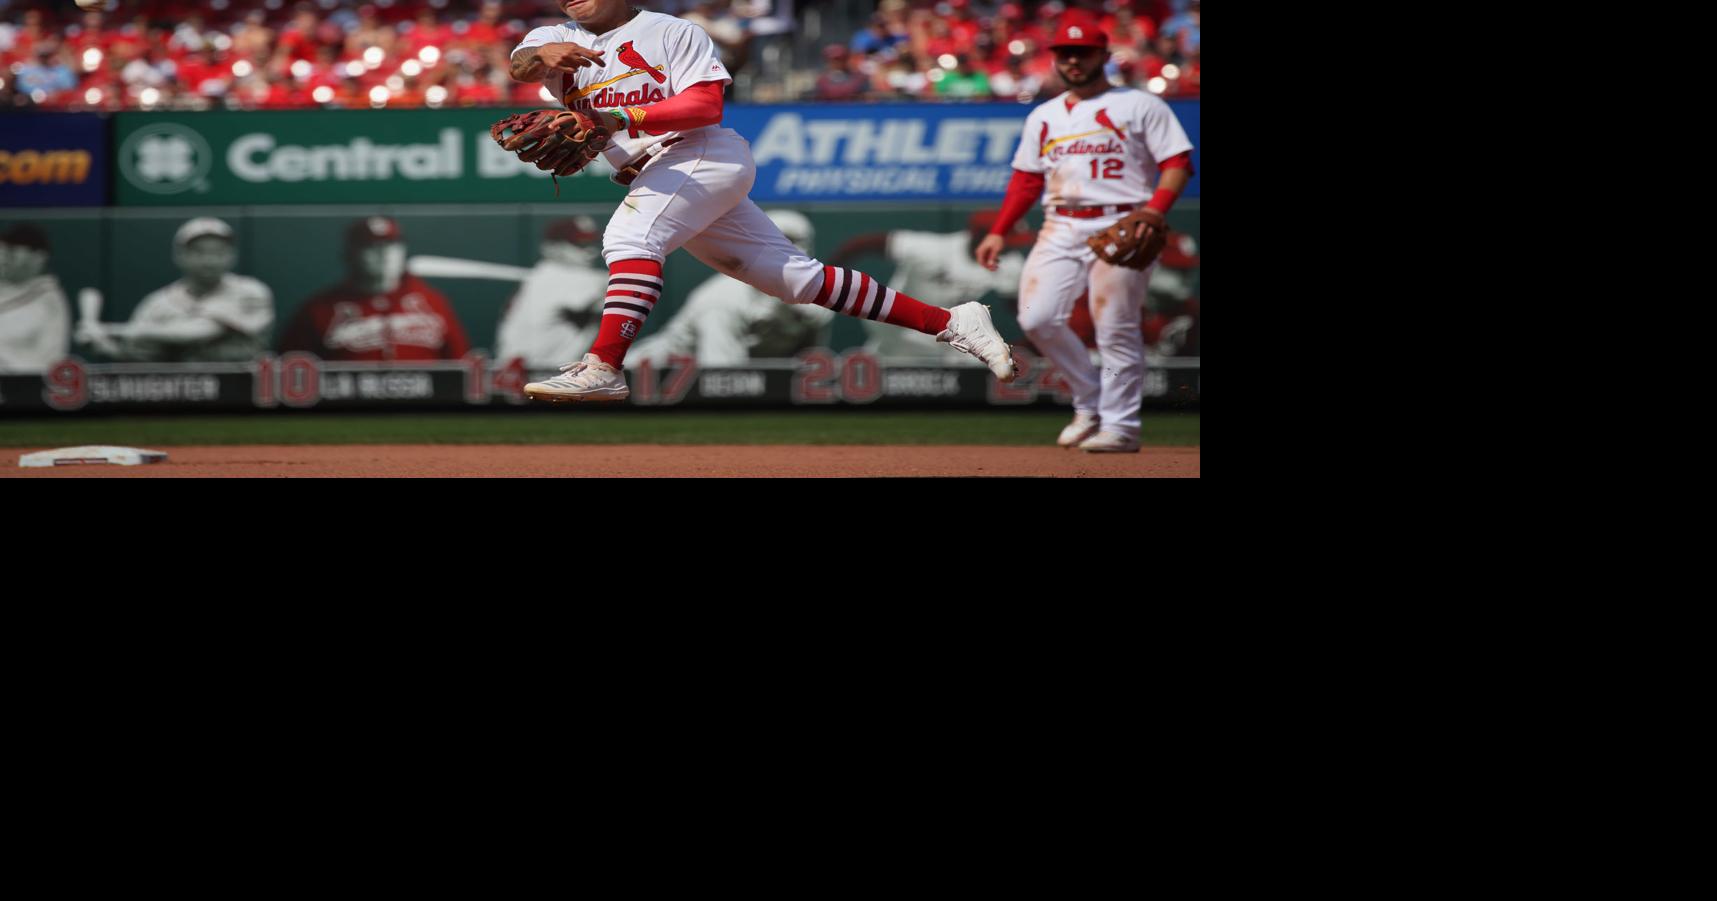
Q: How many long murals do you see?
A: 1